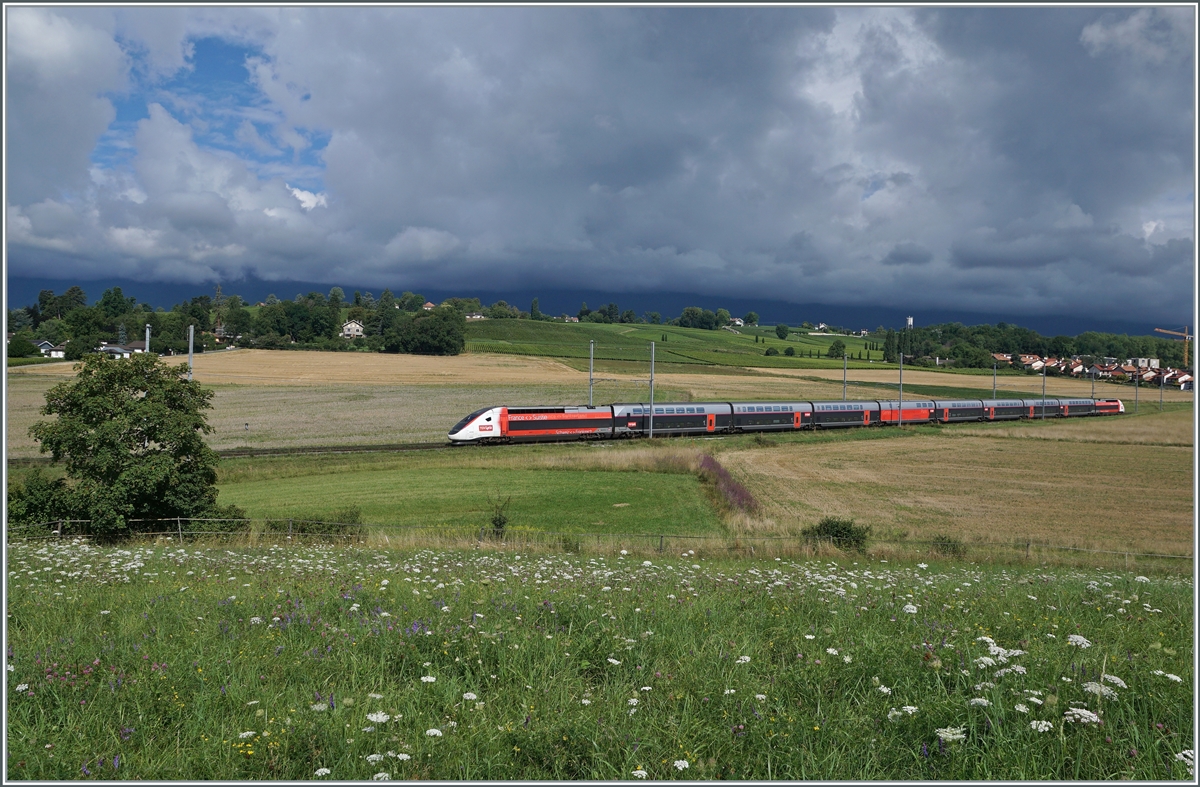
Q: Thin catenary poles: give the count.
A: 11